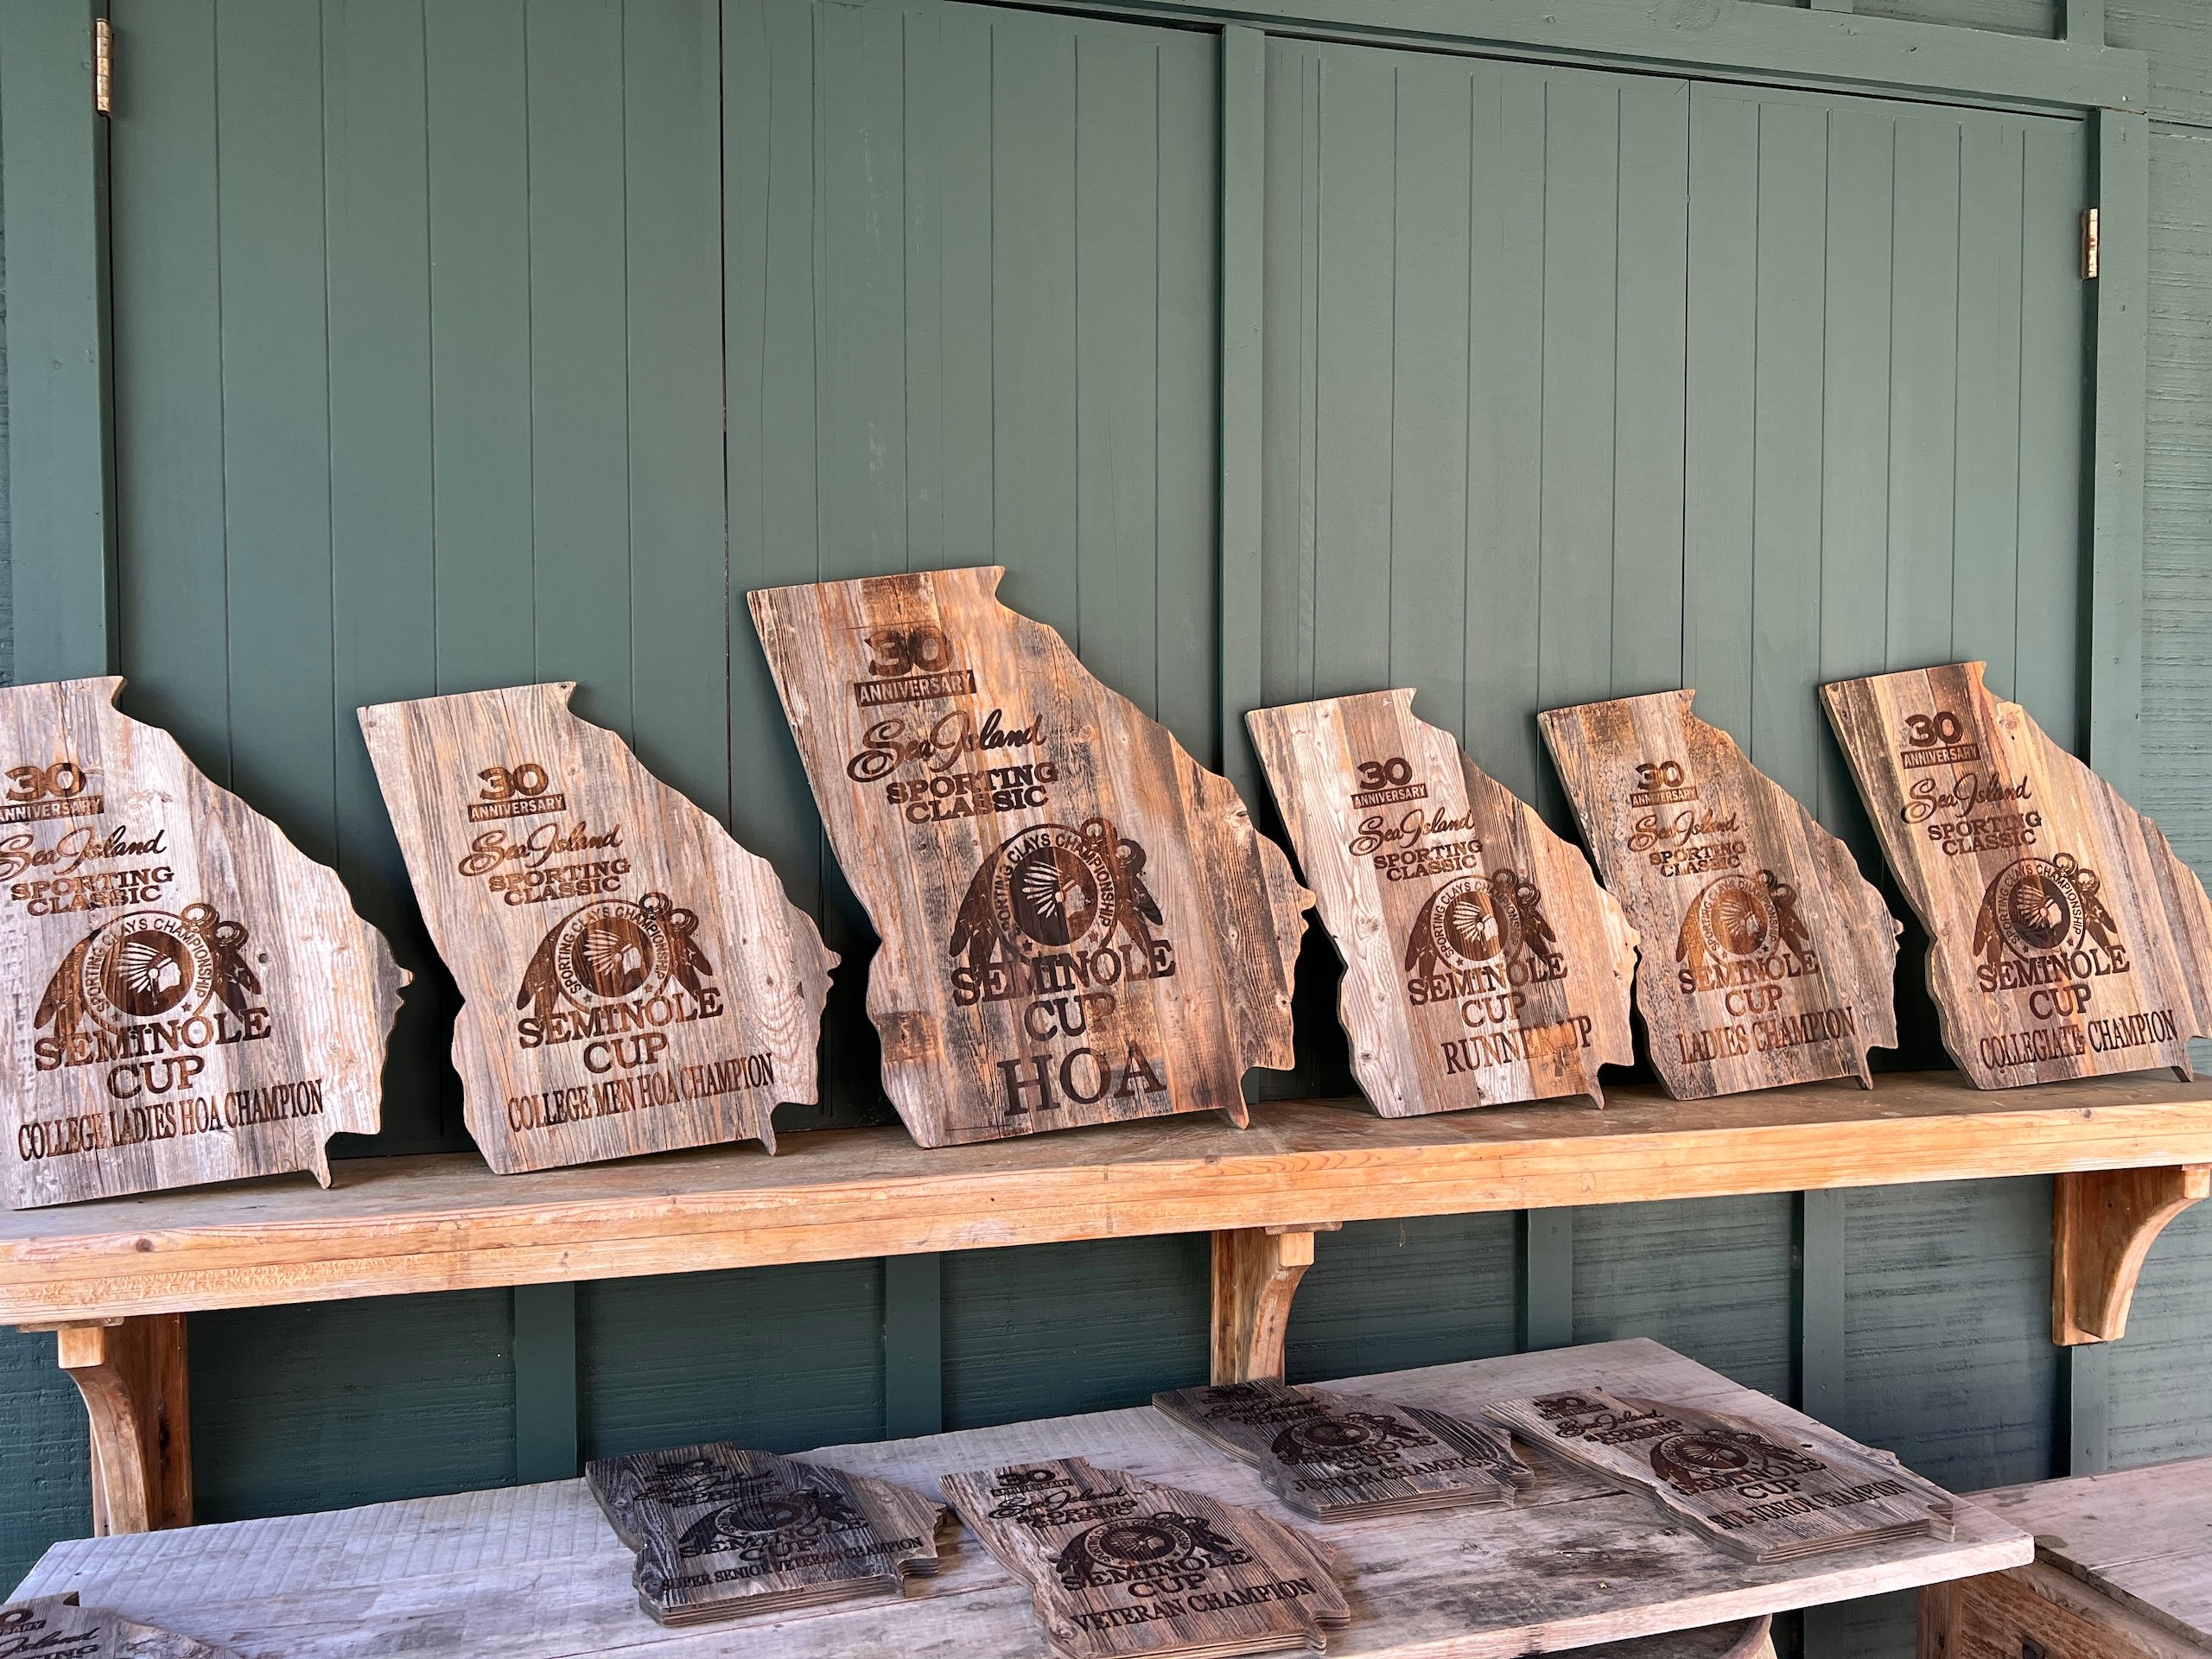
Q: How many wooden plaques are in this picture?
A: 11